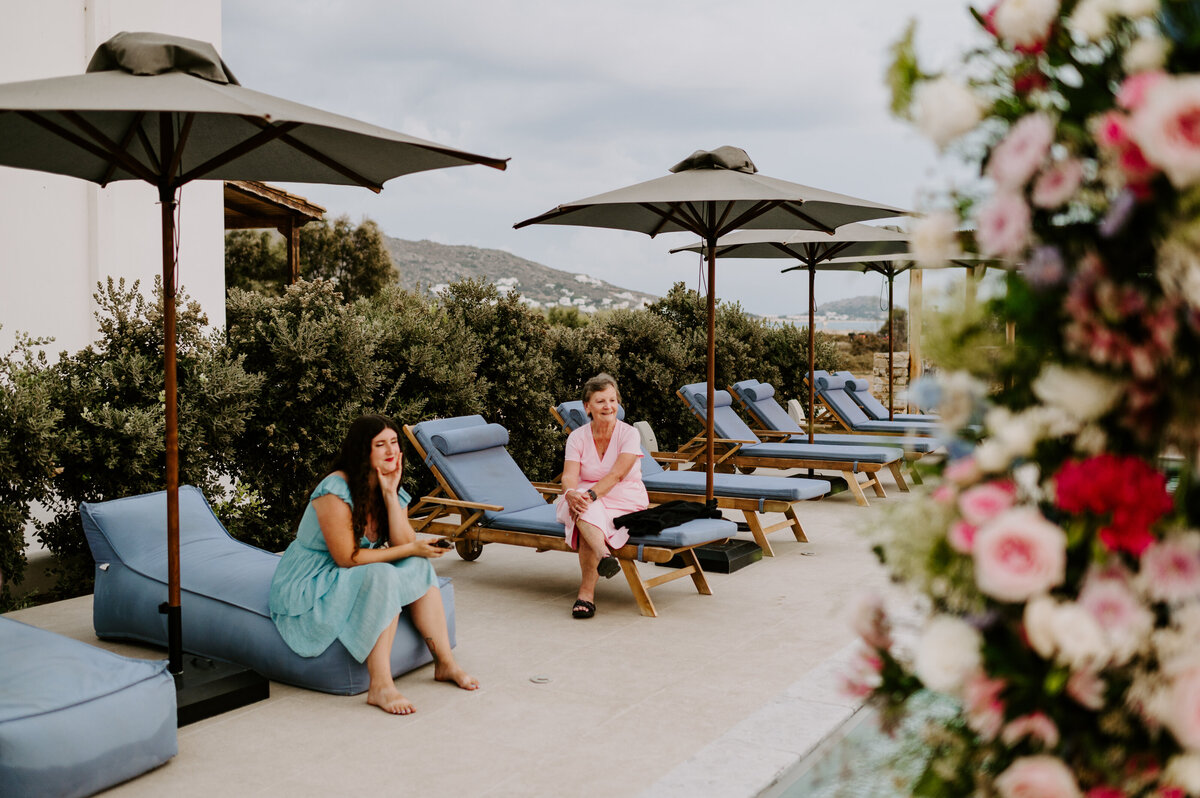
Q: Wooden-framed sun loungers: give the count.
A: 6